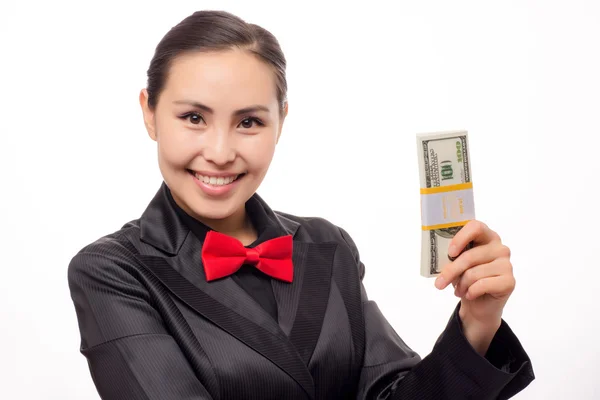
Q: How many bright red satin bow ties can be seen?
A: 1